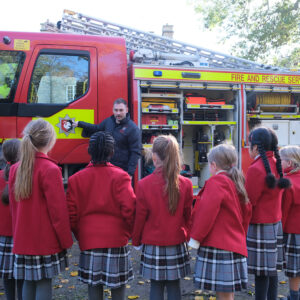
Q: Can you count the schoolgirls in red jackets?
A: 7